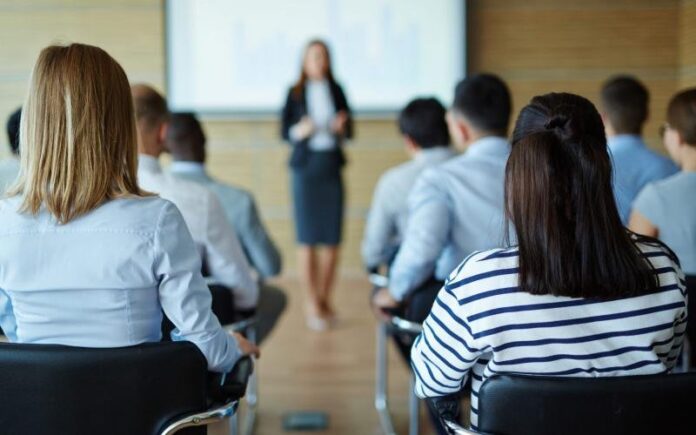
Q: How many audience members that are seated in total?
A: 9